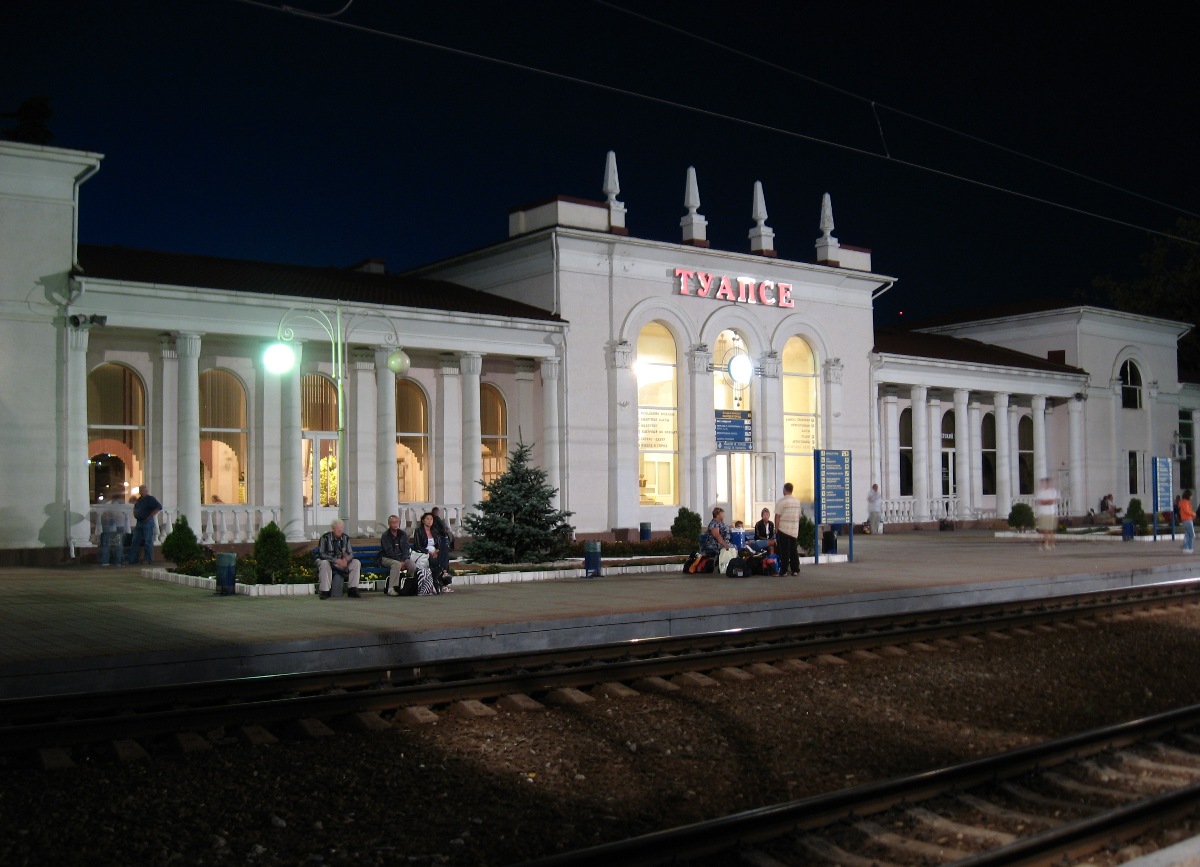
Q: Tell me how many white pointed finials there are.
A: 4